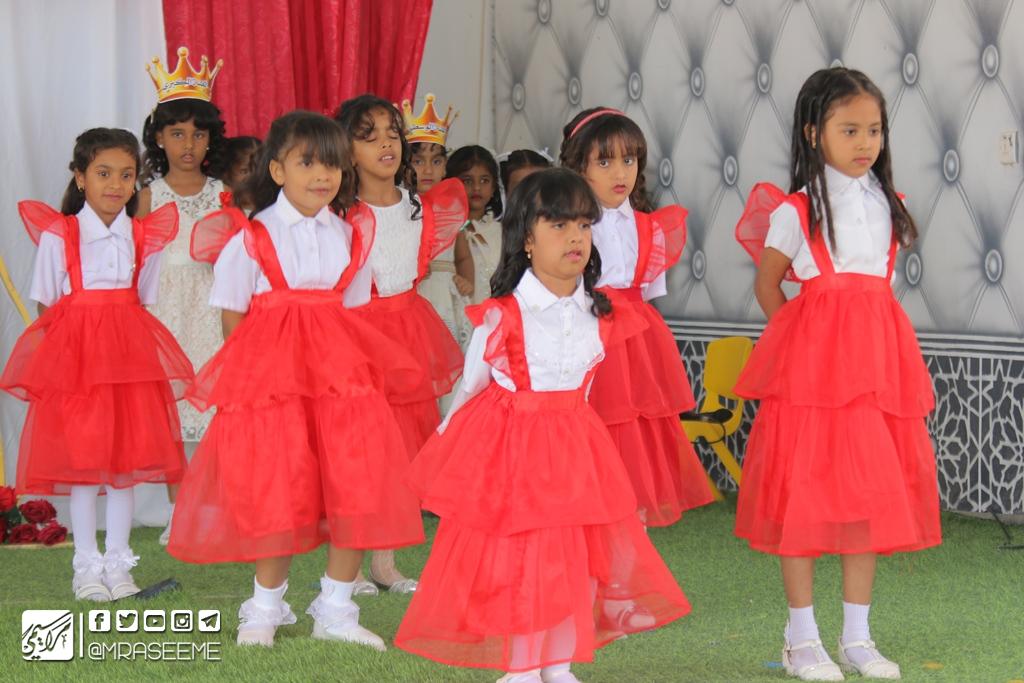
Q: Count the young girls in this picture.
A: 11